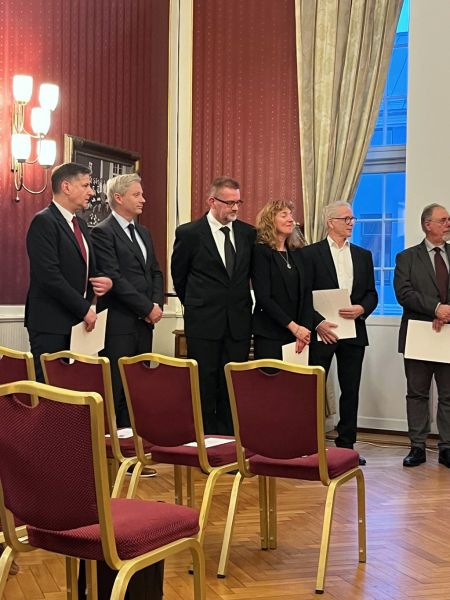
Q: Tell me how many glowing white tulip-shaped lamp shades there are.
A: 5